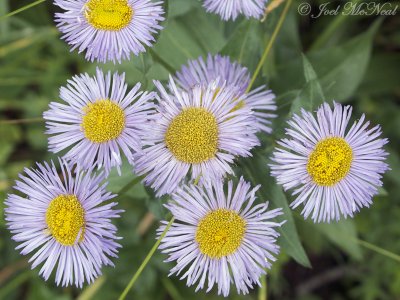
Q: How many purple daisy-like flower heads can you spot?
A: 8